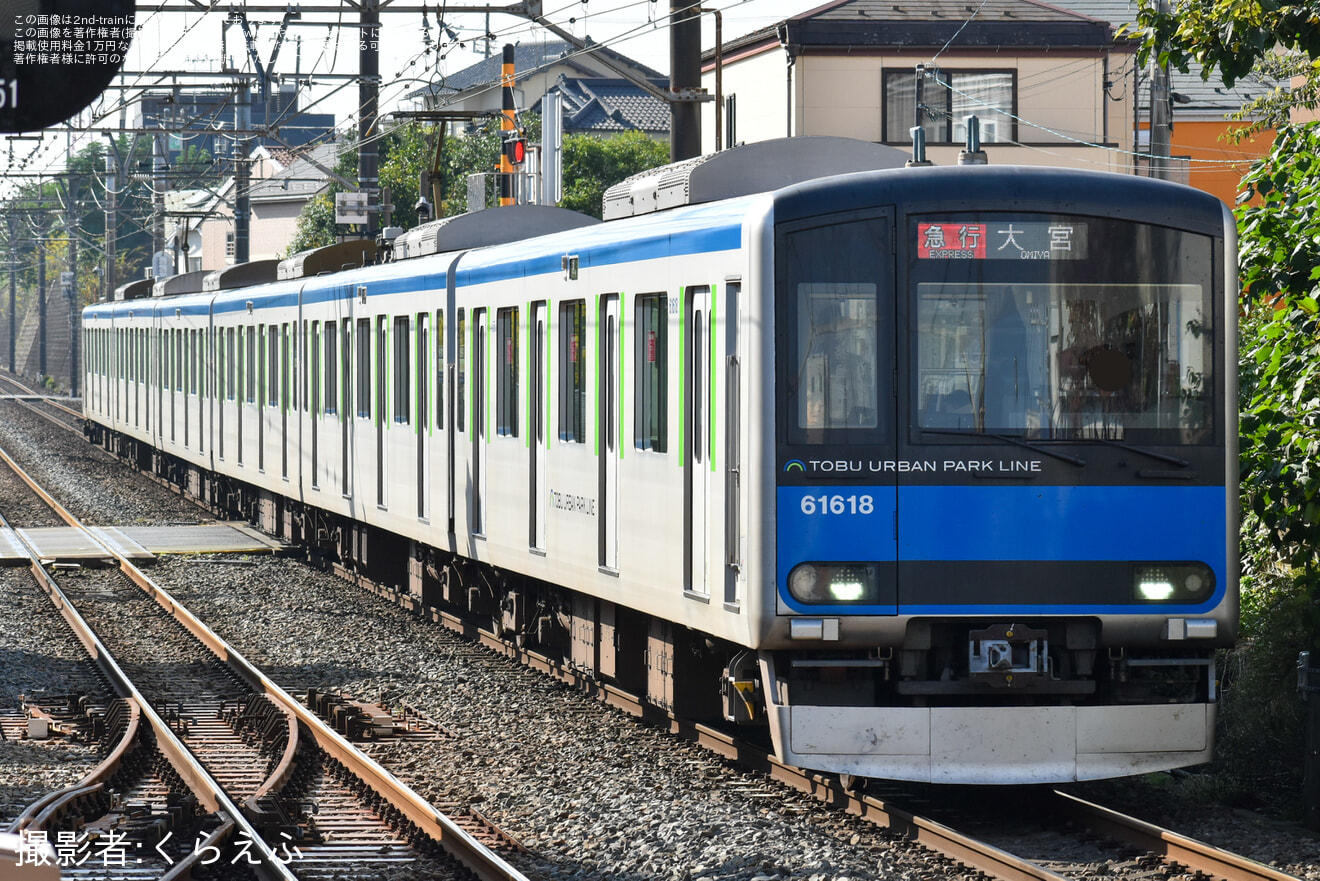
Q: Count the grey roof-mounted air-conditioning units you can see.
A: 6